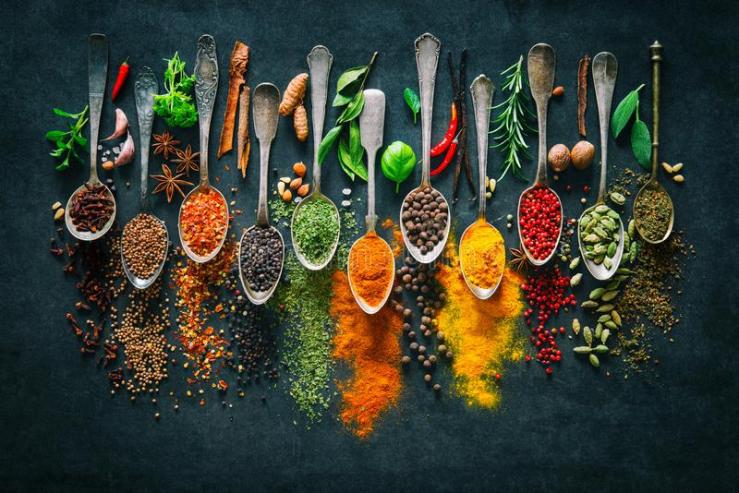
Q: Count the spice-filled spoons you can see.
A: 11